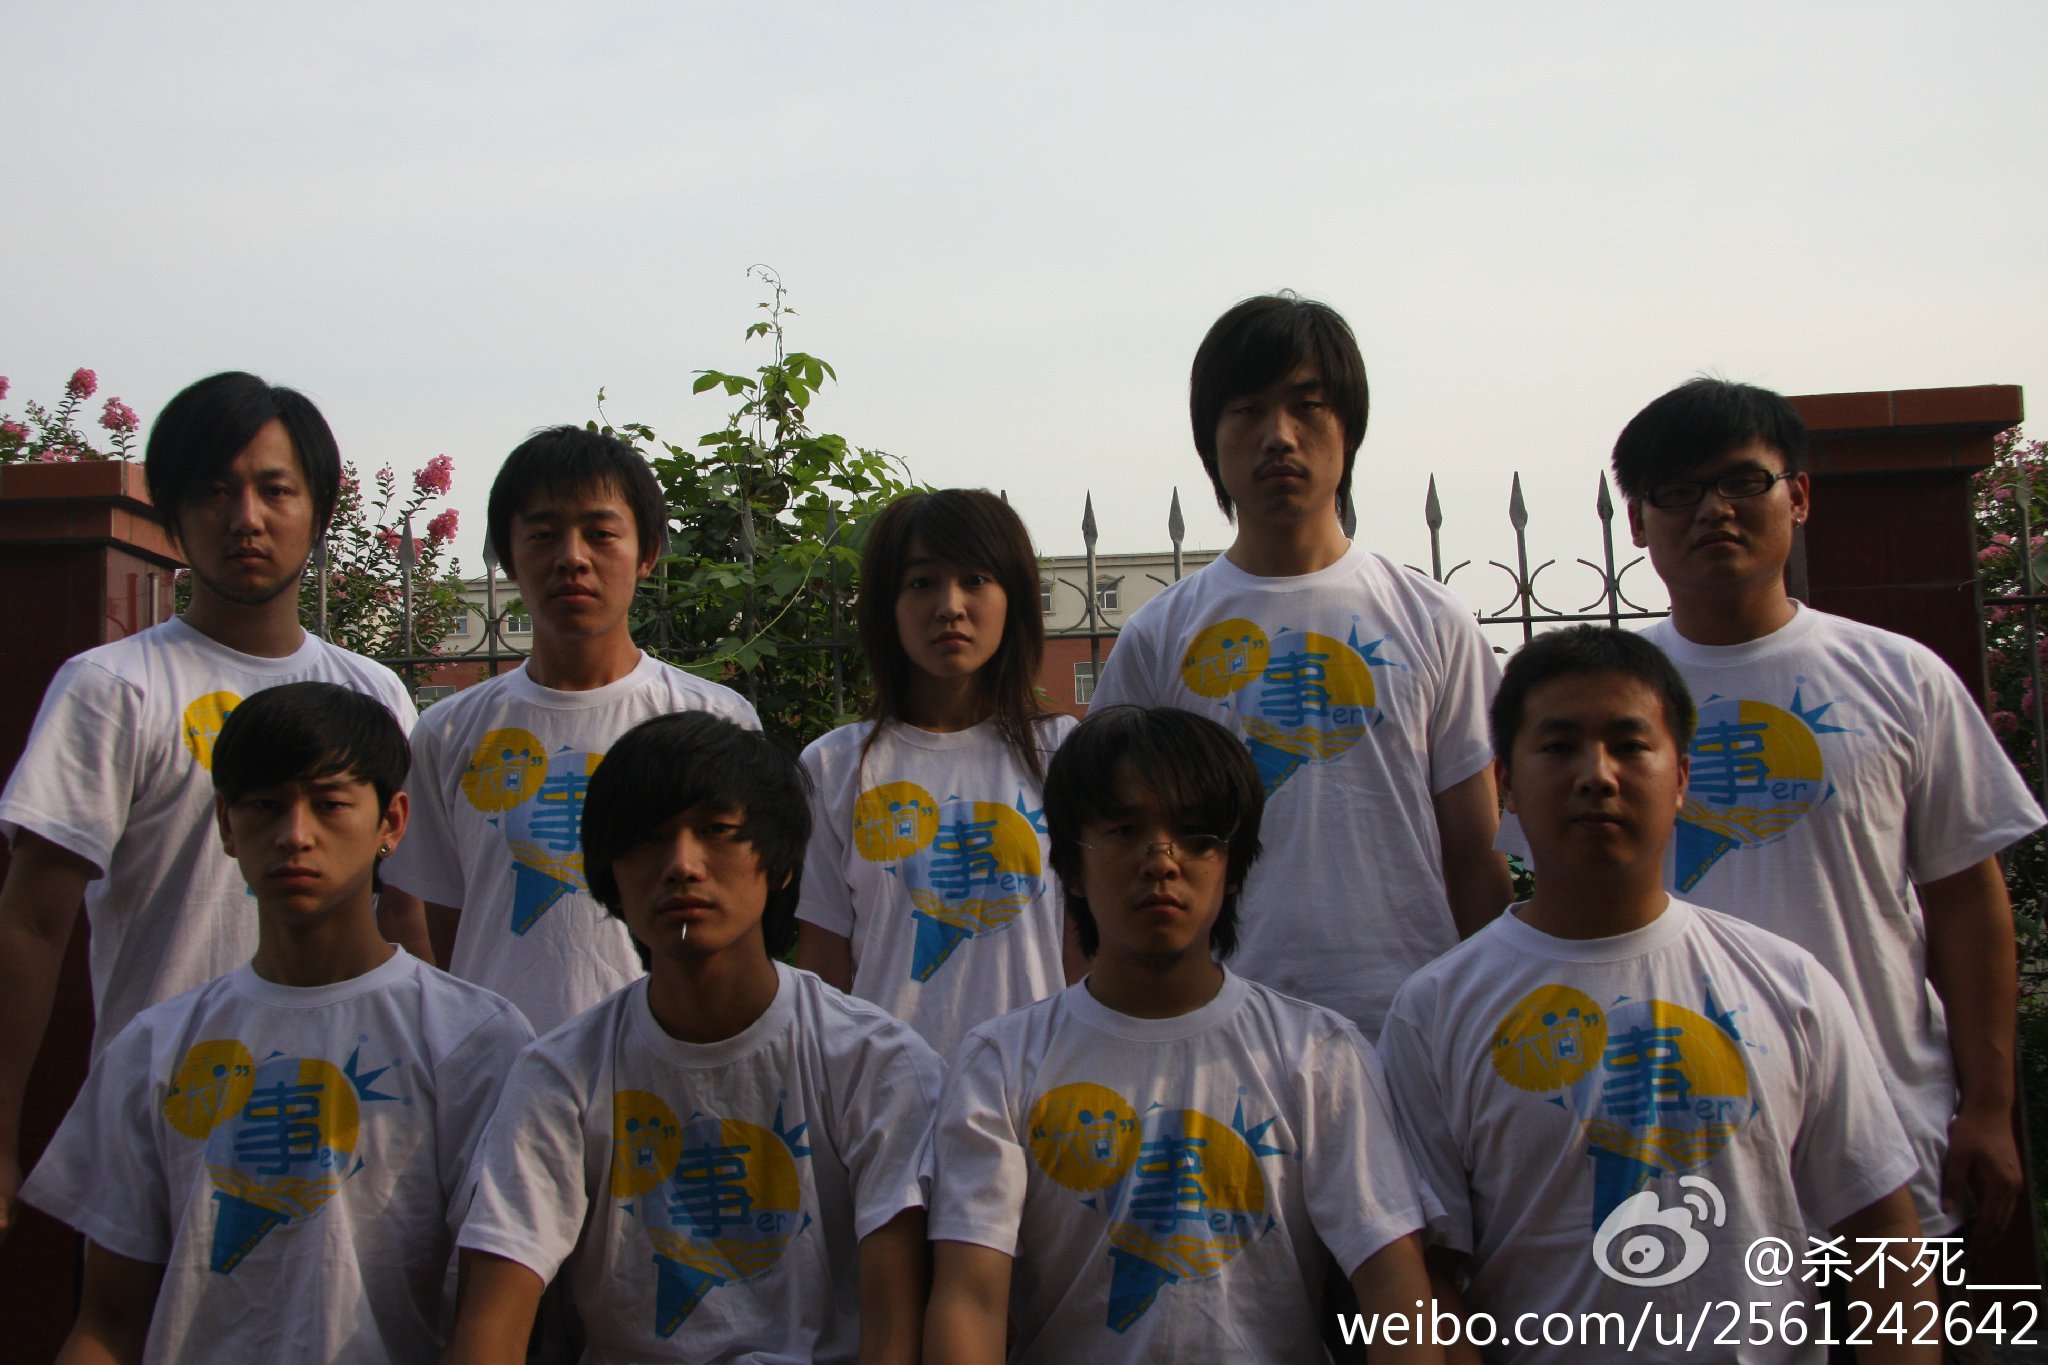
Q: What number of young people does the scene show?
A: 9